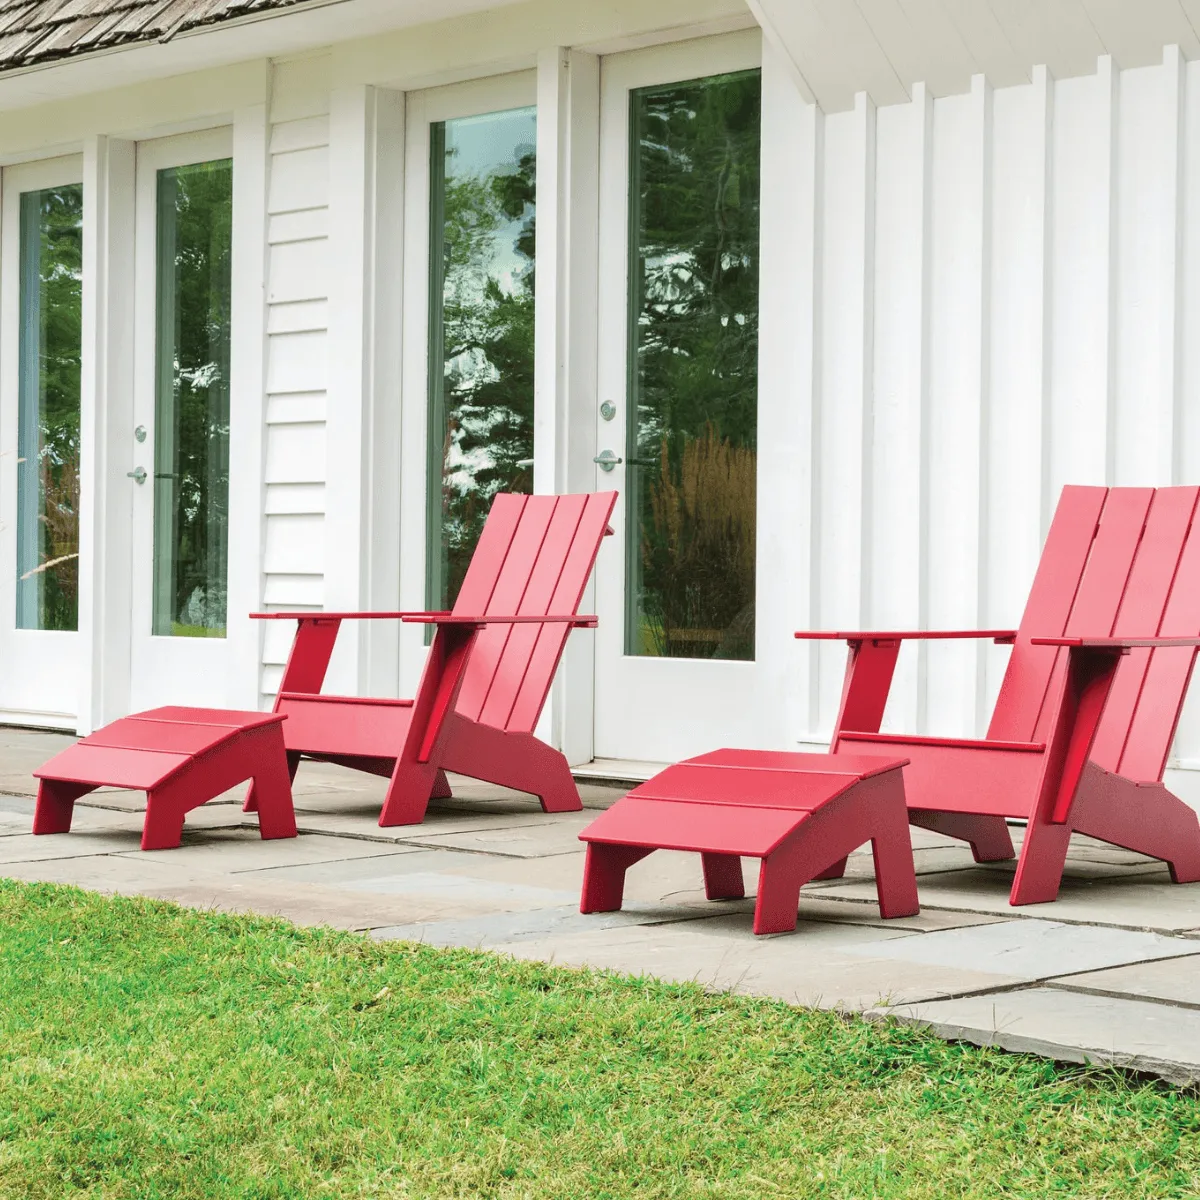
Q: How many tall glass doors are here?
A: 4